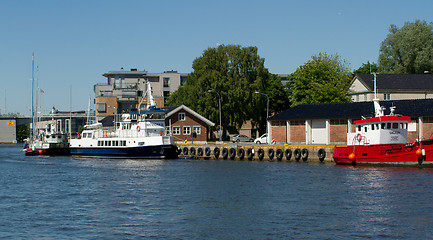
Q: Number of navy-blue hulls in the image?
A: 1